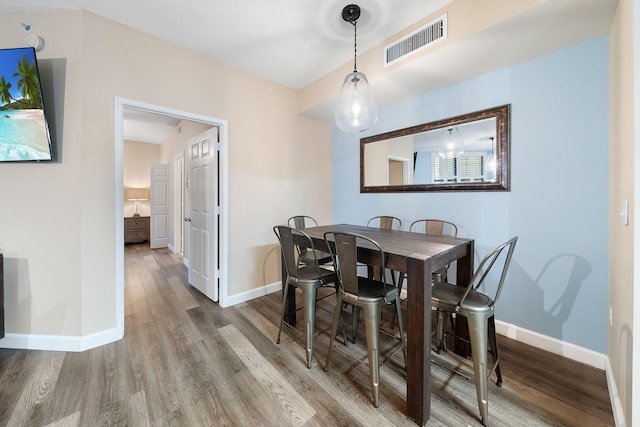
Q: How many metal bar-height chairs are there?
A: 6